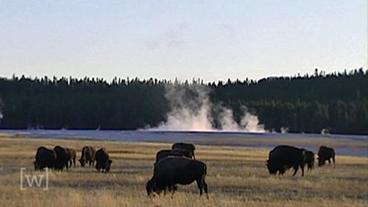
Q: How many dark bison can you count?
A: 11